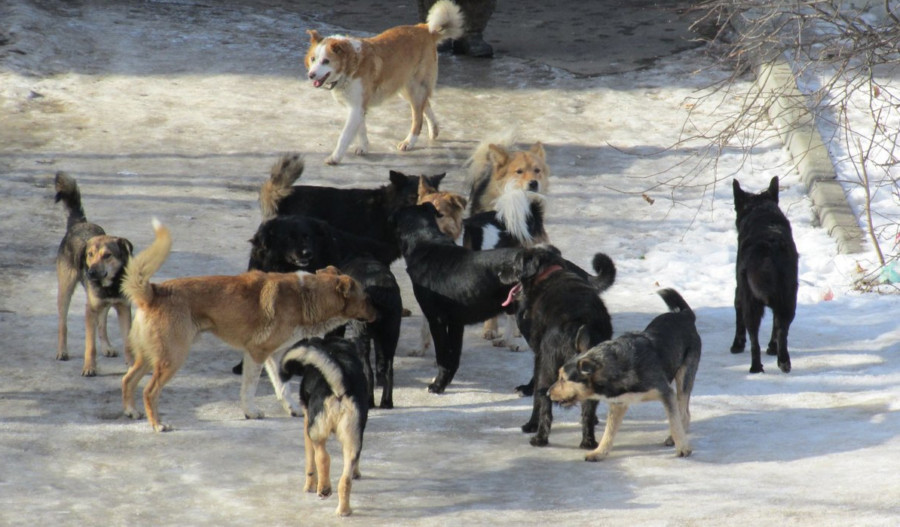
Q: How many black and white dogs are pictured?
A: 1